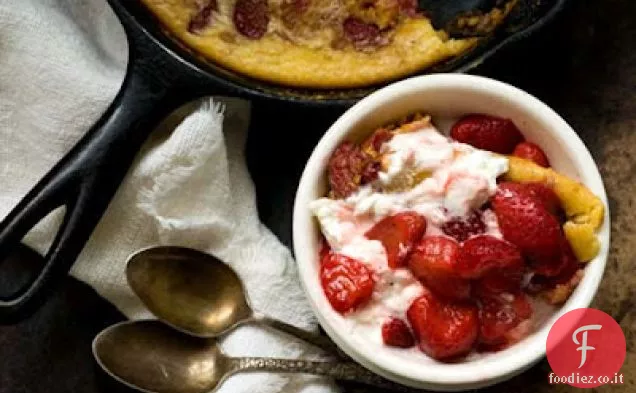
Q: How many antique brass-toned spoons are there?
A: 2